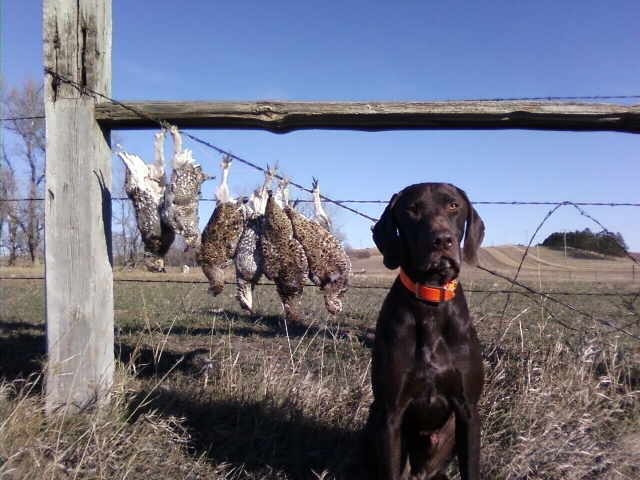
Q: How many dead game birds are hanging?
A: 6